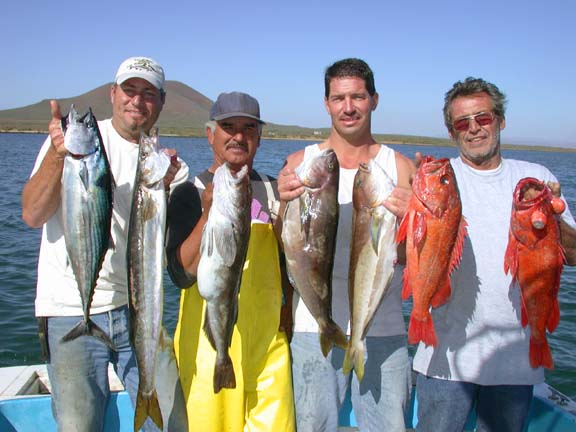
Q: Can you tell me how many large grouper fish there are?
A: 2